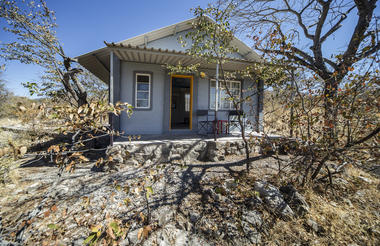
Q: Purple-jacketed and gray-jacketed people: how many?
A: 0